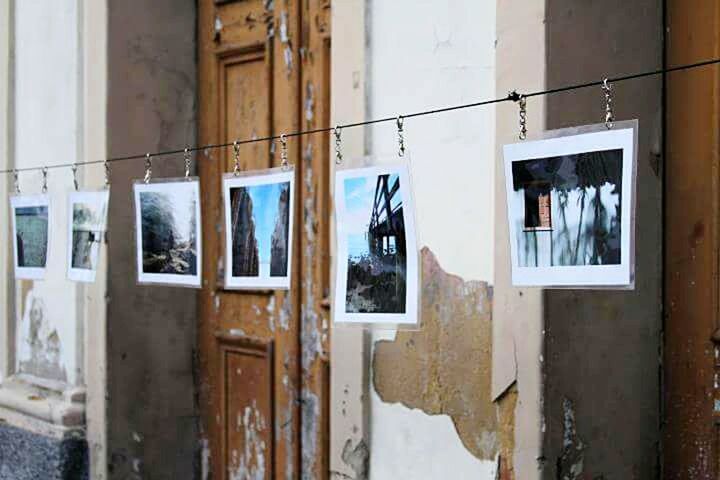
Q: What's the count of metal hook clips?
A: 12